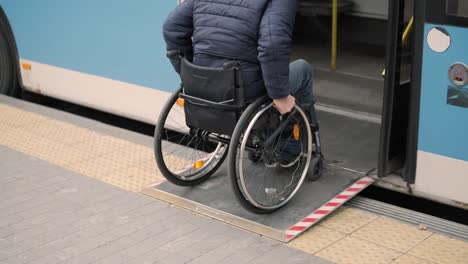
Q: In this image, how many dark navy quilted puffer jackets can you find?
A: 1